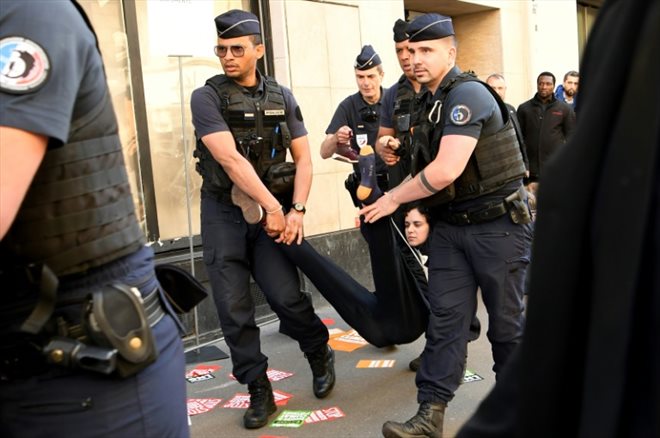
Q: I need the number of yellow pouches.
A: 0